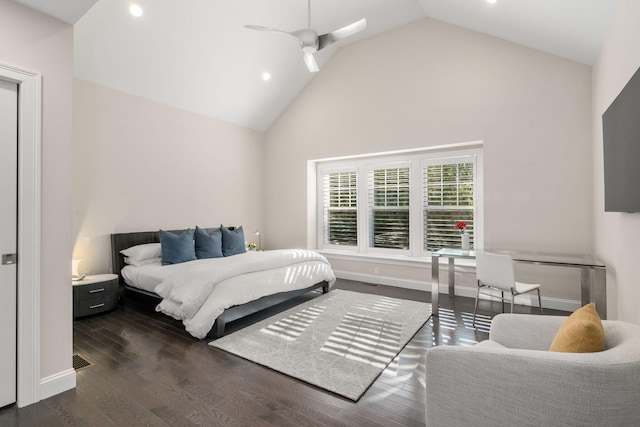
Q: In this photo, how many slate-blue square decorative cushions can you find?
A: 3